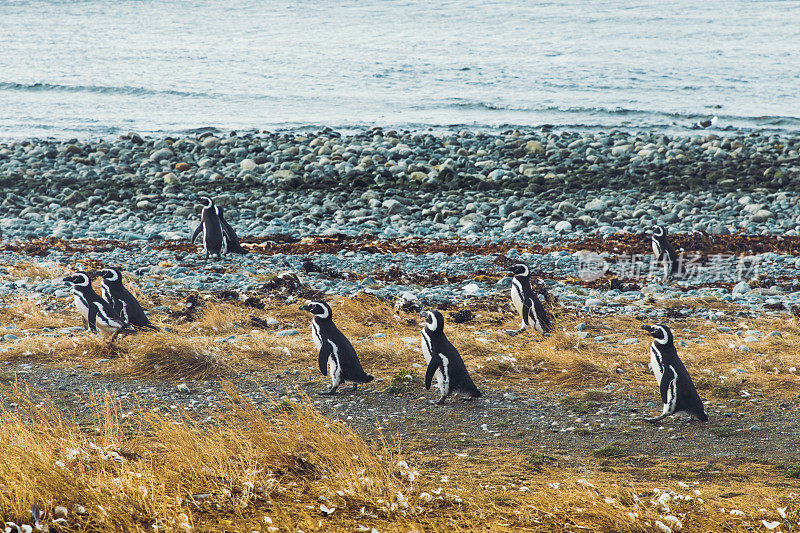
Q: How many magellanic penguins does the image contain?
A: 9